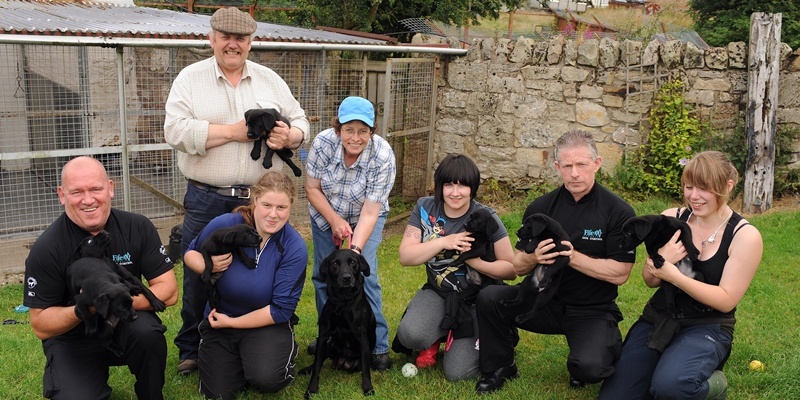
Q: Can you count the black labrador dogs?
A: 8